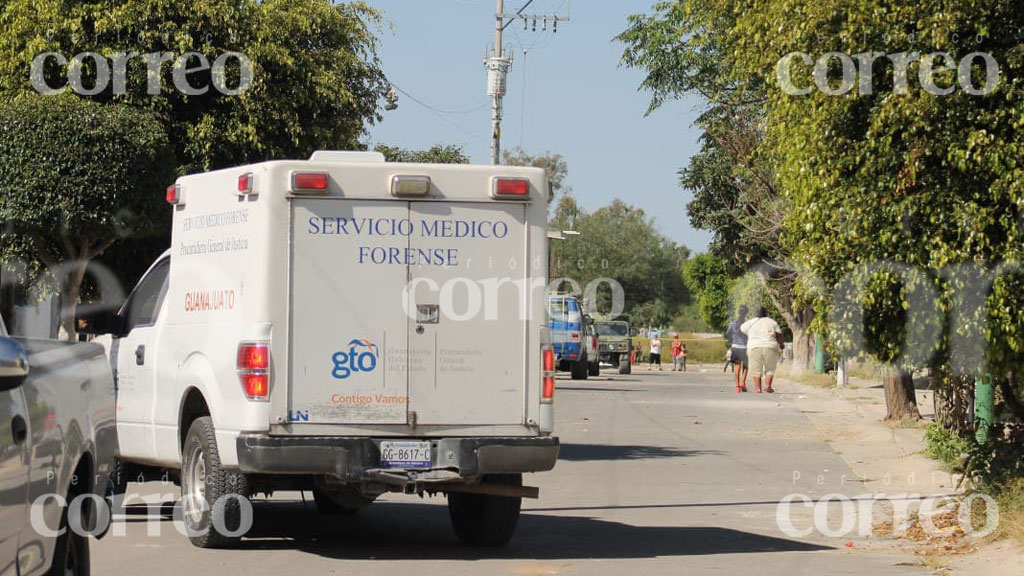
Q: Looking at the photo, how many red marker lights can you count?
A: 4